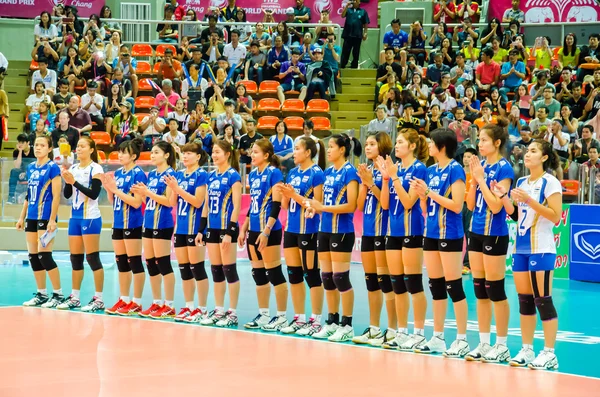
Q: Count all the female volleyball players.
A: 14